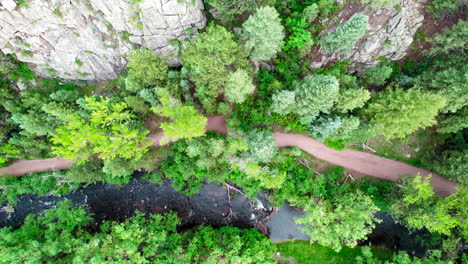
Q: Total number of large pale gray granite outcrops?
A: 2